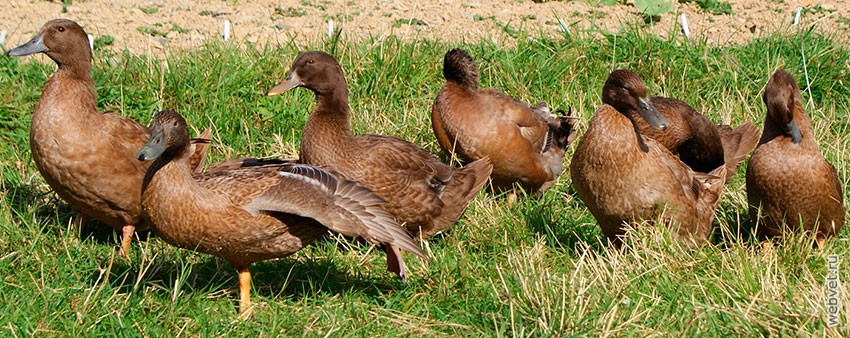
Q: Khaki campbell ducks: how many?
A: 7